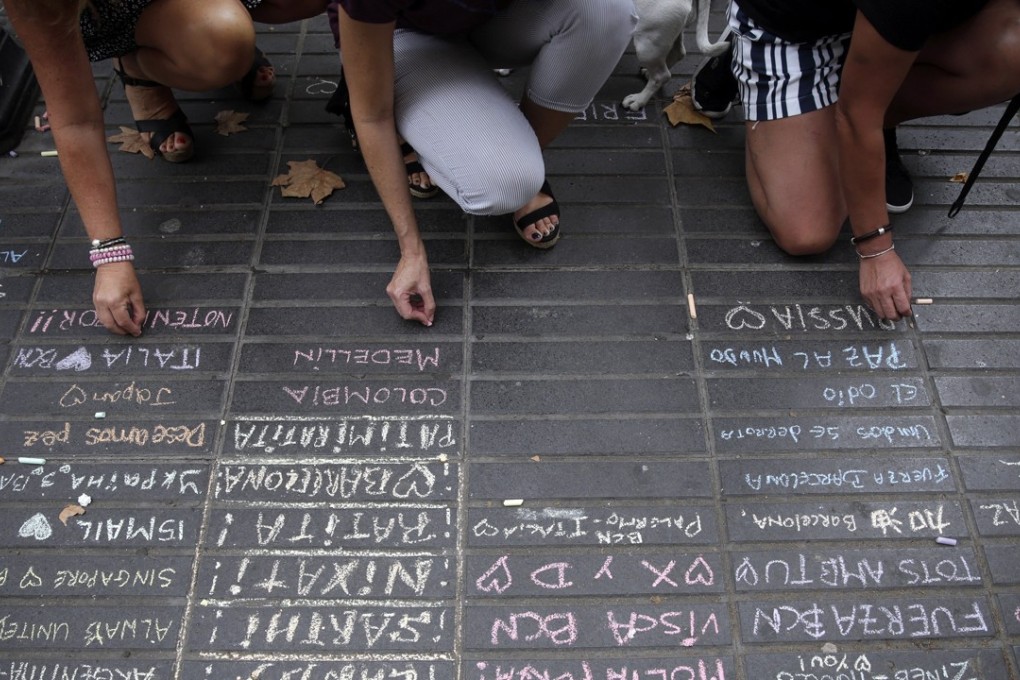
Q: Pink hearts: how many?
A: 2